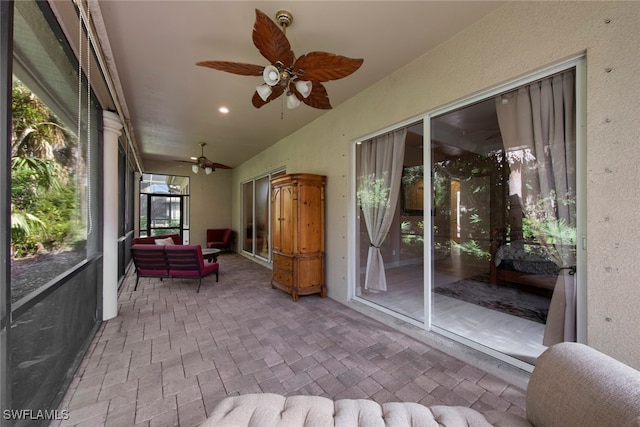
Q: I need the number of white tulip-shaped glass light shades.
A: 6